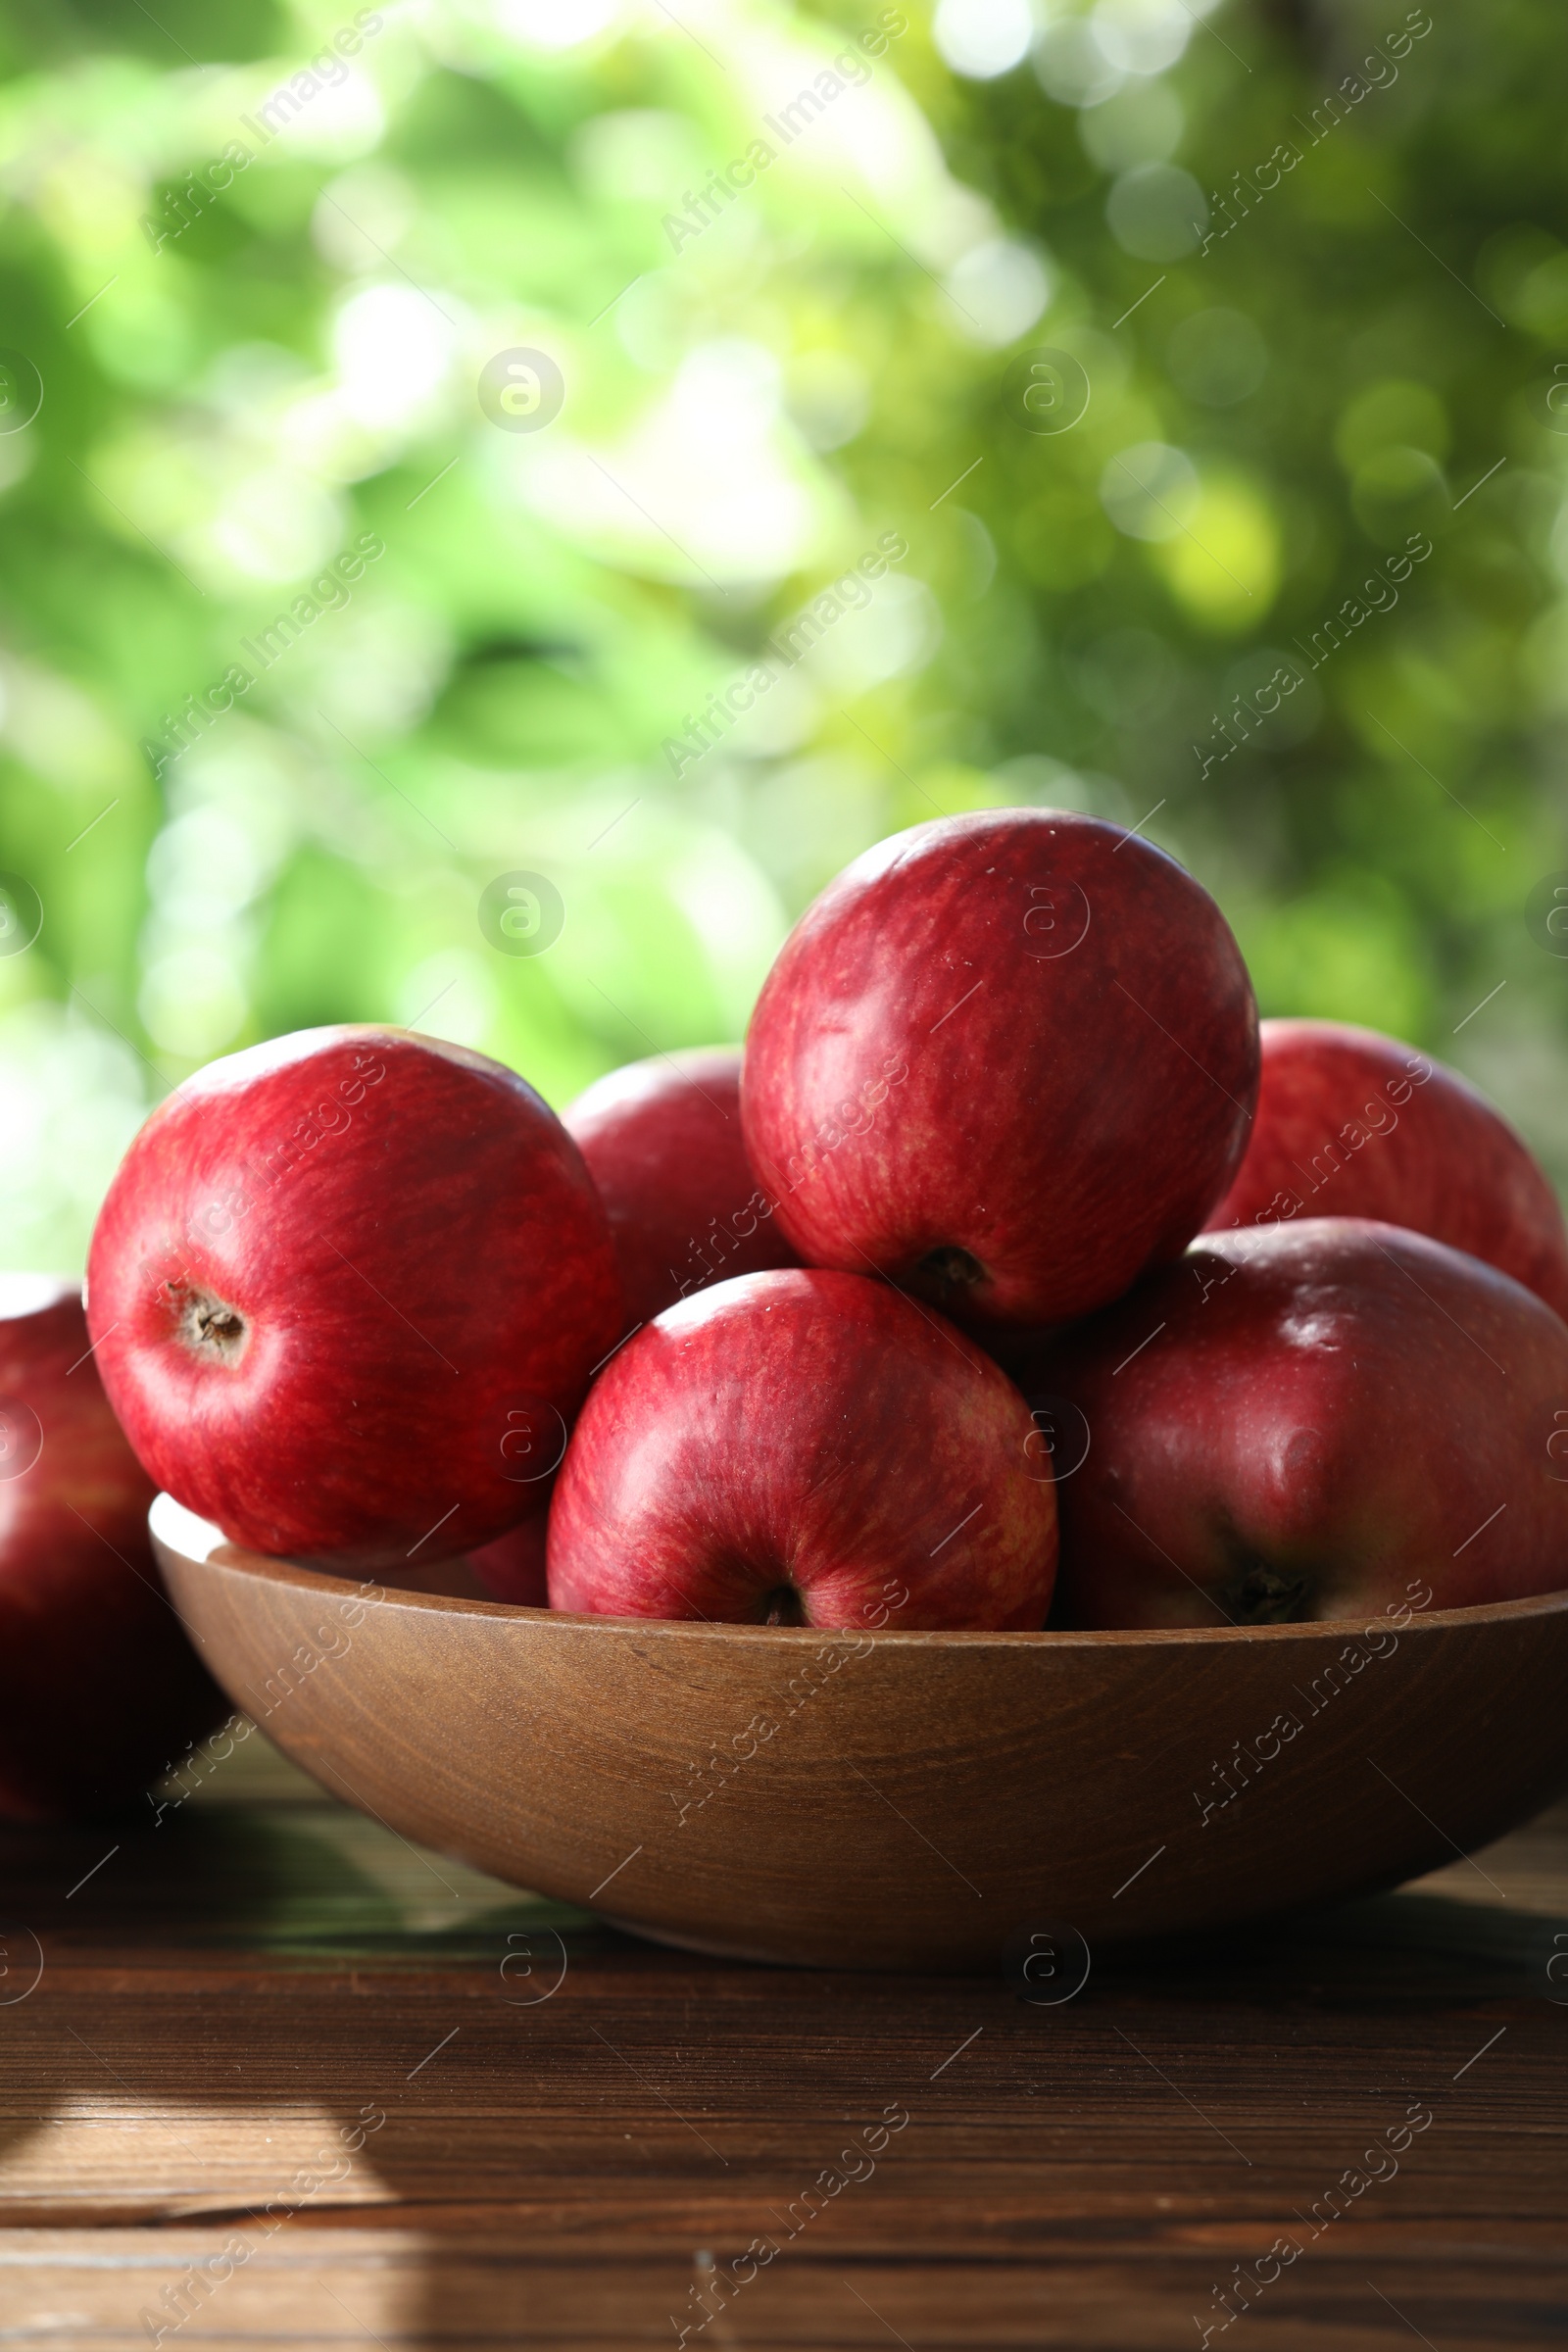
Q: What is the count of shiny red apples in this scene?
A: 7